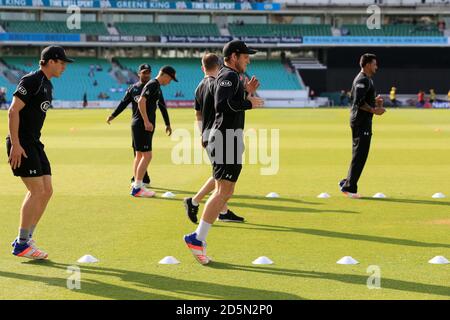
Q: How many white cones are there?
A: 10